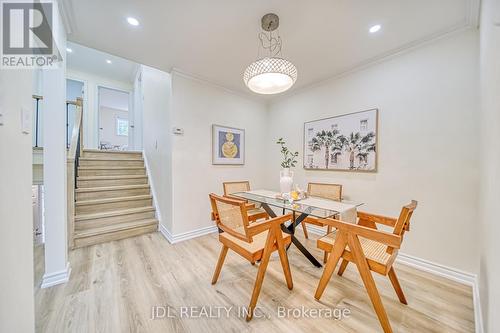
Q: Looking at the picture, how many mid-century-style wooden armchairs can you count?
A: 4